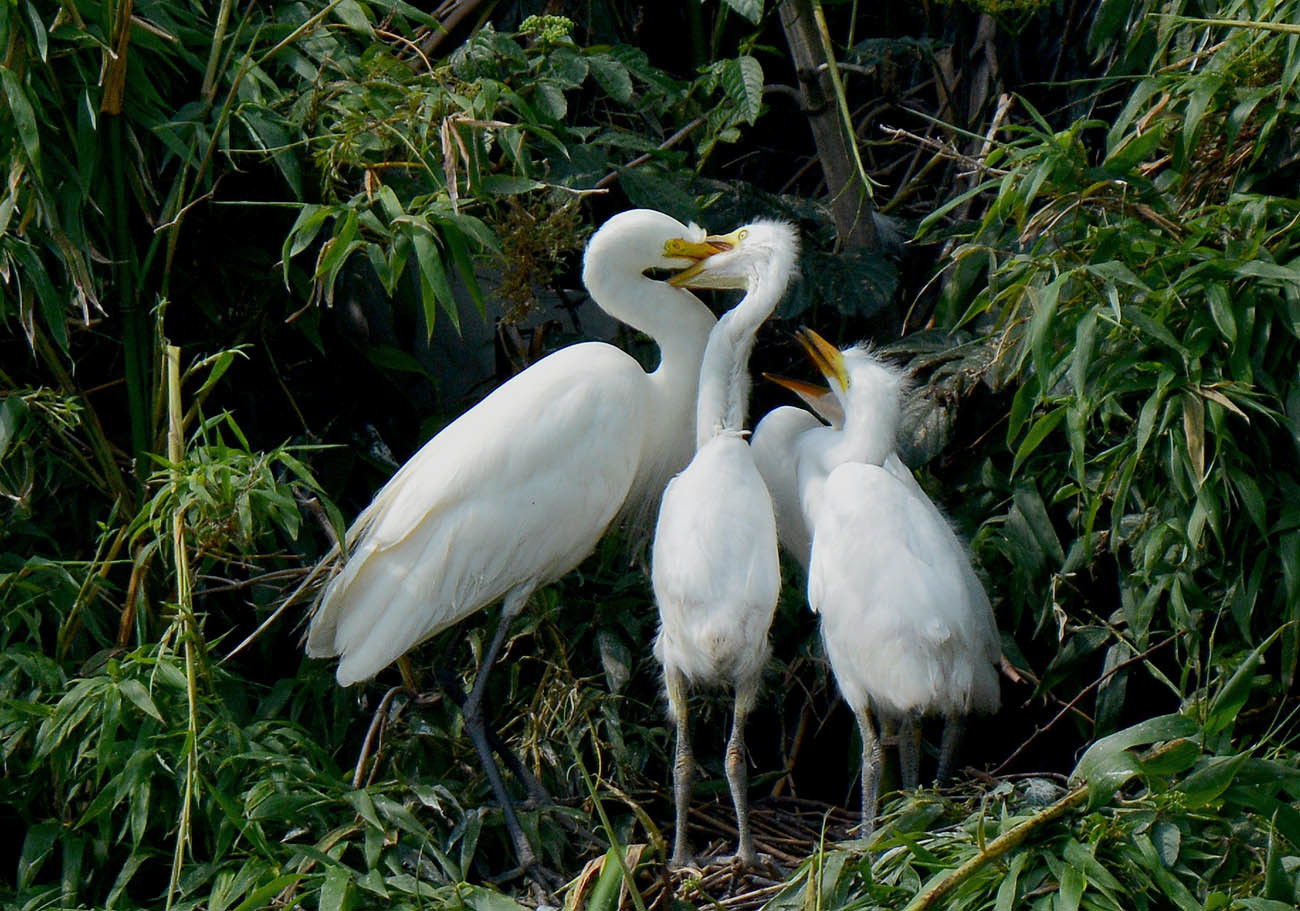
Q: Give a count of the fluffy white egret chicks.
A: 3